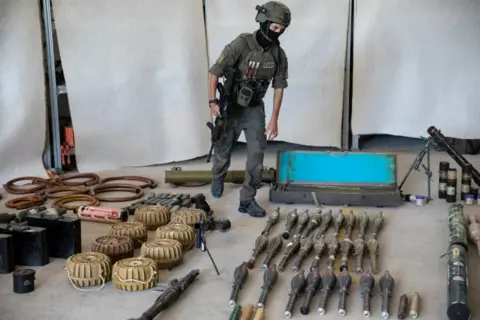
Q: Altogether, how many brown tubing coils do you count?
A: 7